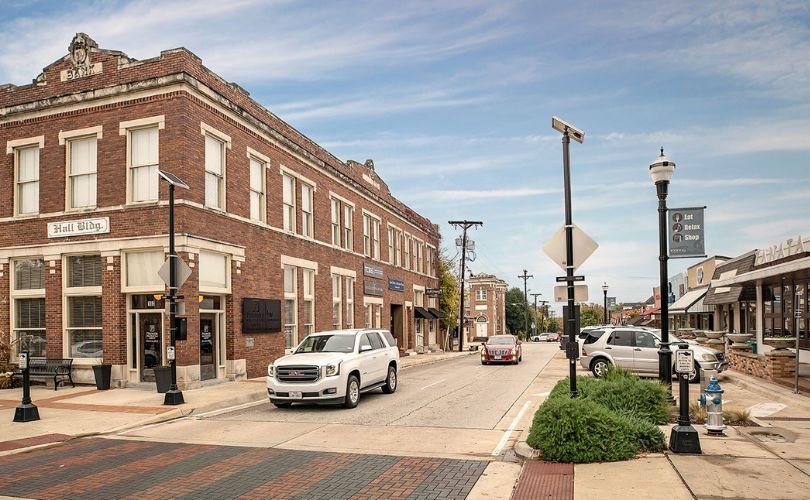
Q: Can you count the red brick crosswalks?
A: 1